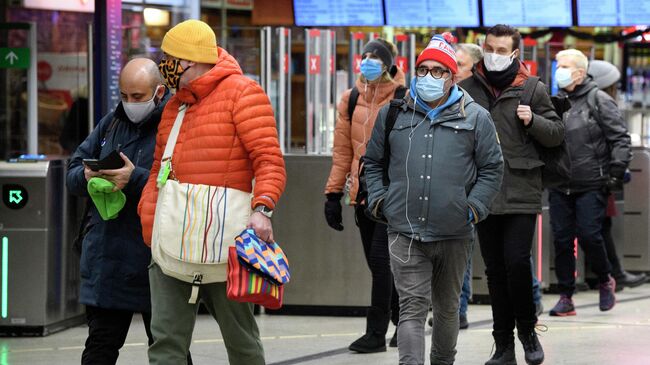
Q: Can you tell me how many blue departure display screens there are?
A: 4